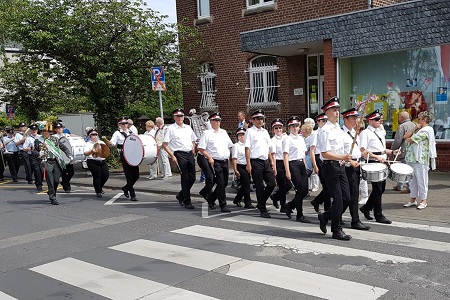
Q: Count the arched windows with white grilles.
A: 2